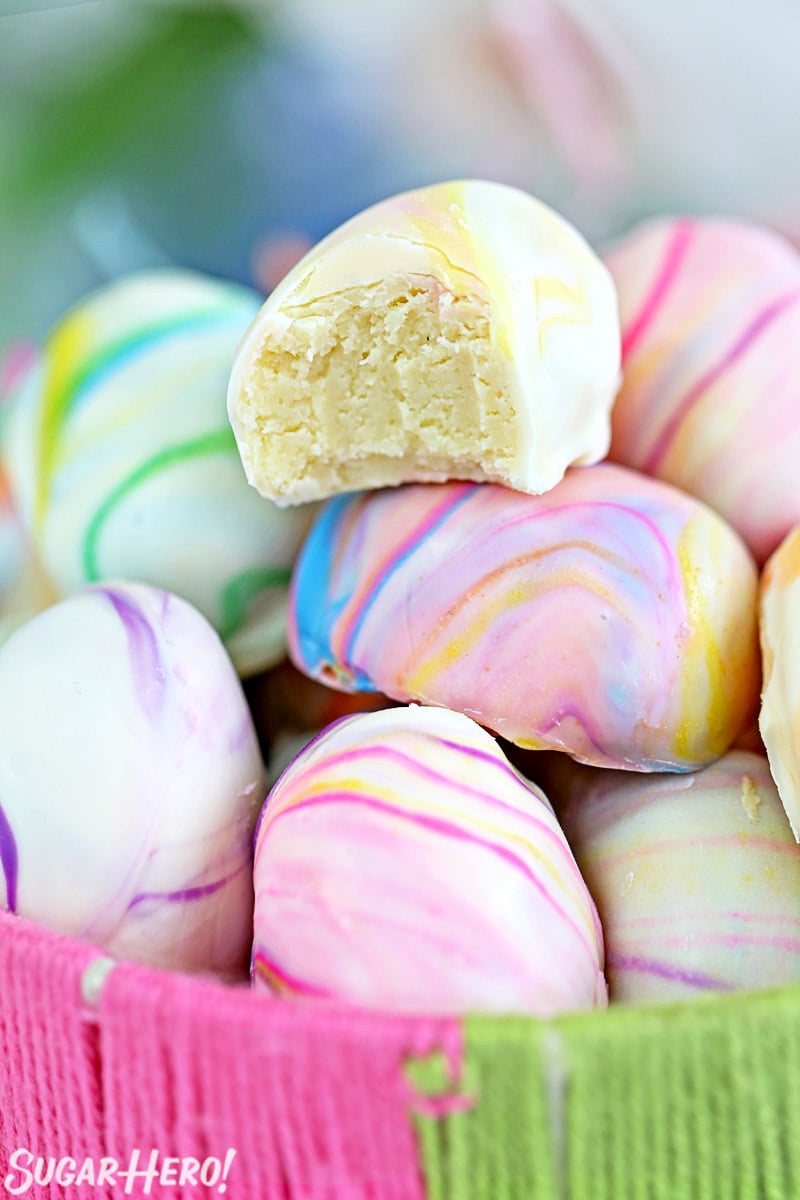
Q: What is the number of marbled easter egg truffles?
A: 8